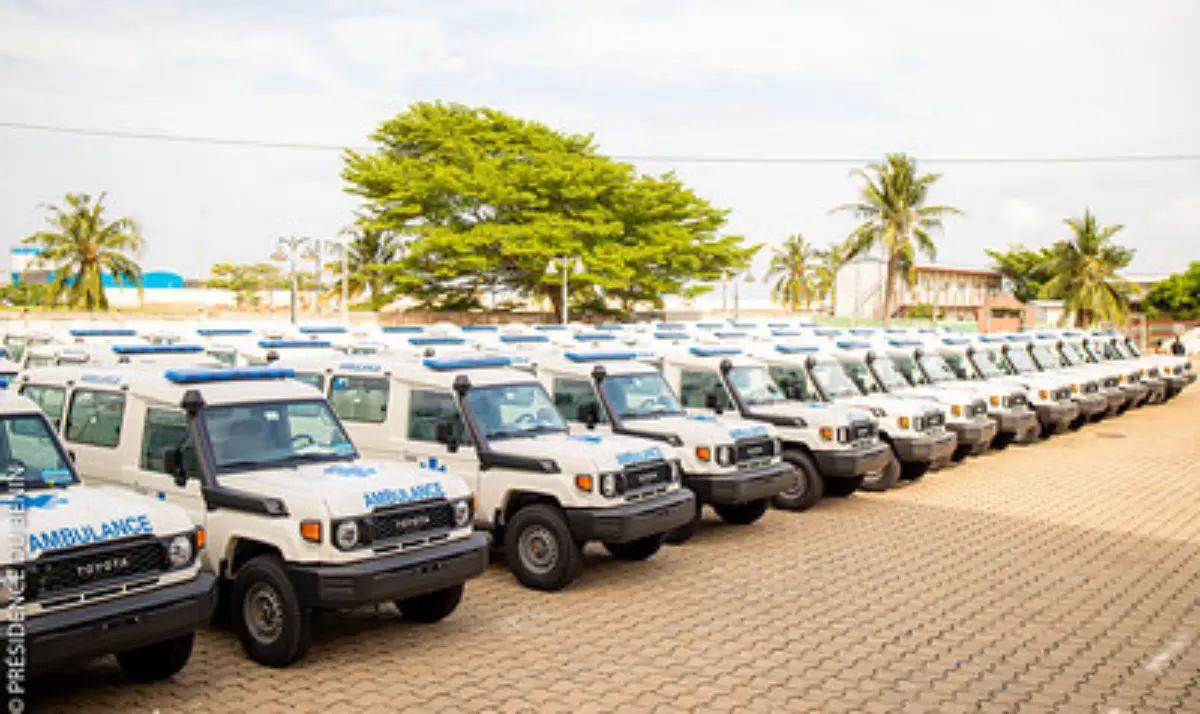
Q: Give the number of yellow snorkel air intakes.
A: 0